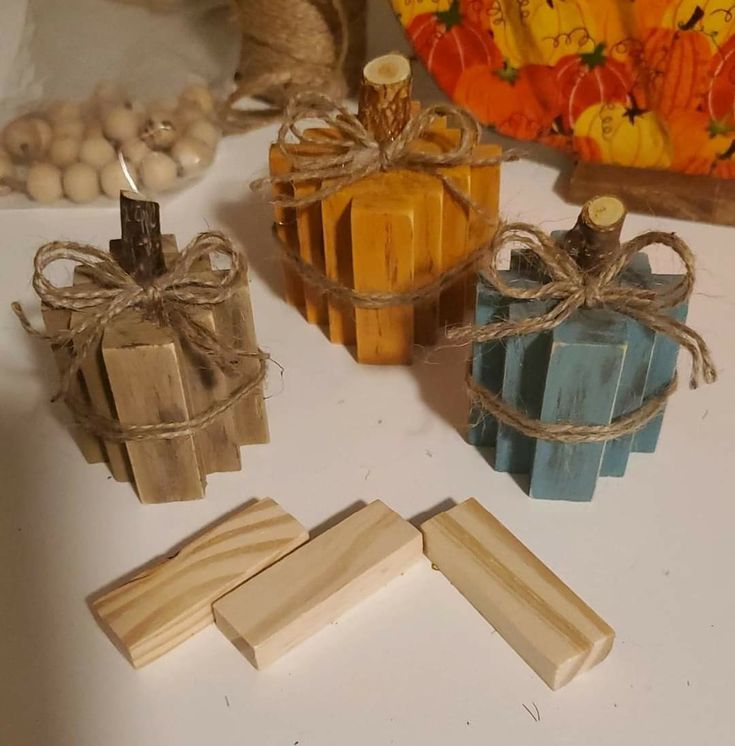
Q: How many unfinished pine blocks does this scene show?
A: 3